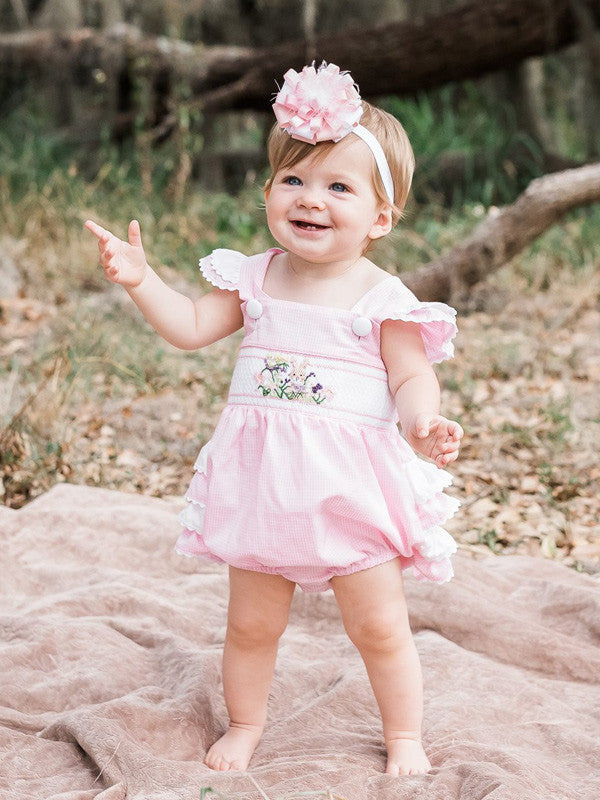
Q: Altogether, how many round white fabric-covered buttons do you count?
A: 2